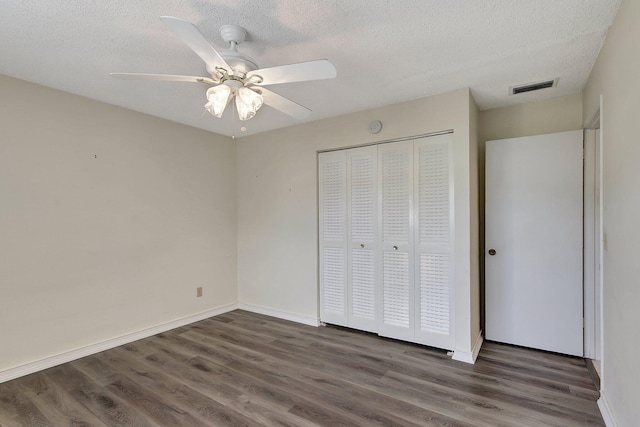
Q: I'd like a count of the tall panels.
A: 4